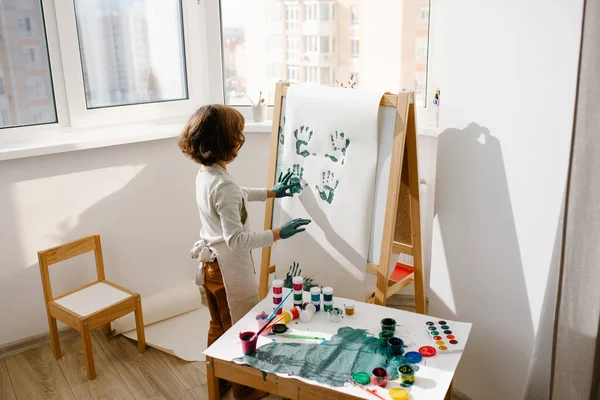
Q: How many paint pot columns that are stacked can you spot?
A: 4